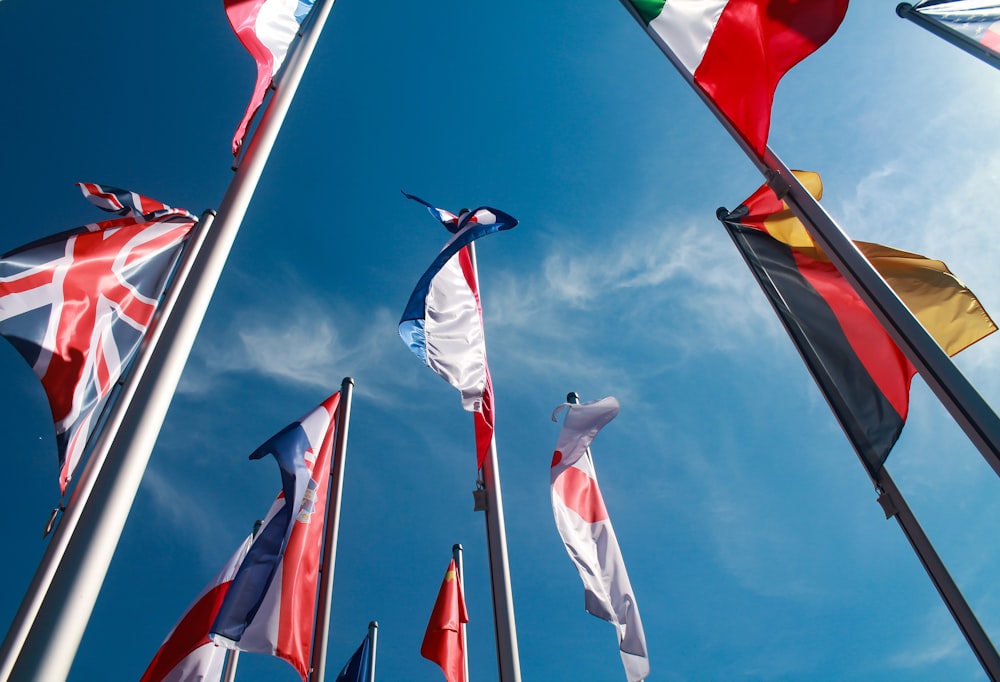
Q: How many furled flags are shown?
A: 0